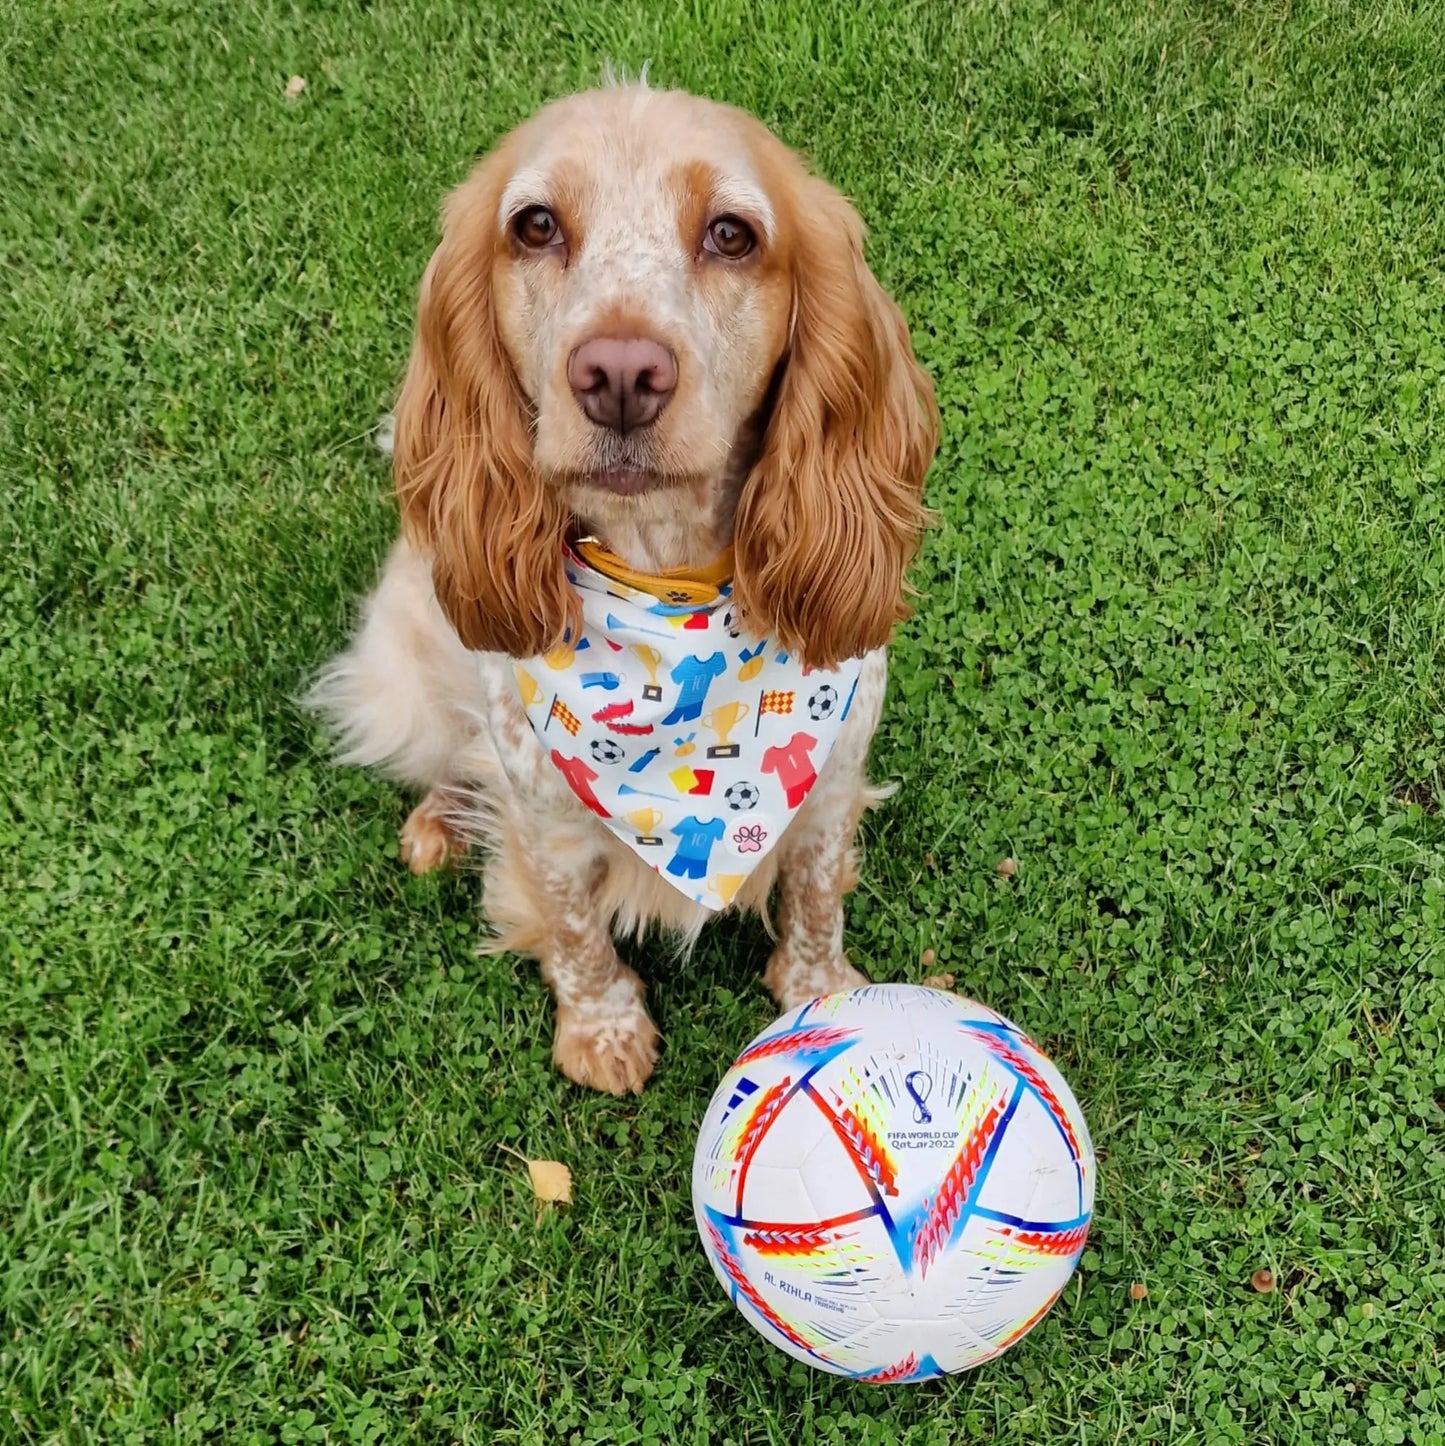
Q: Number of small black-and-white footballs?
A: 4